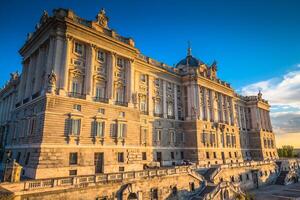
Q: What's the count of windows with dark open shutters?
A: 3